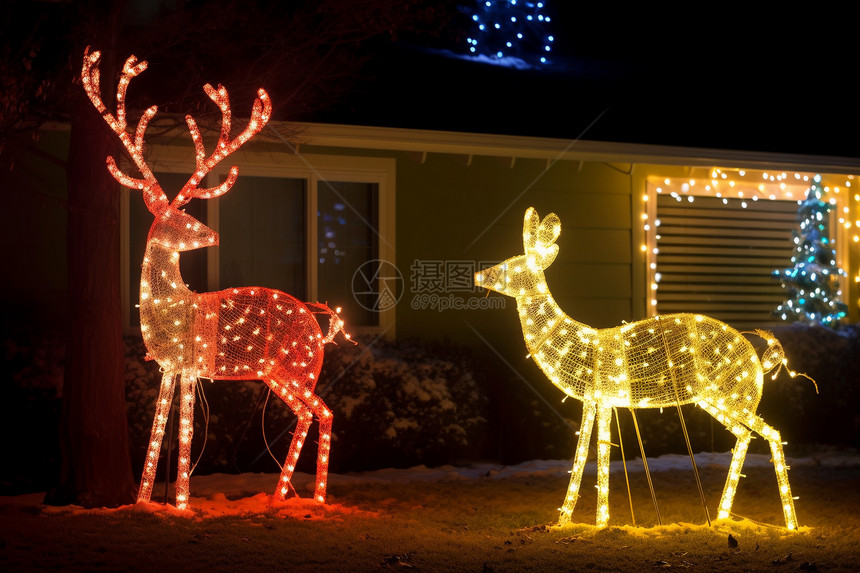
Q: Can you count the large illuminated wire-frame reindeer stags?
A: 1